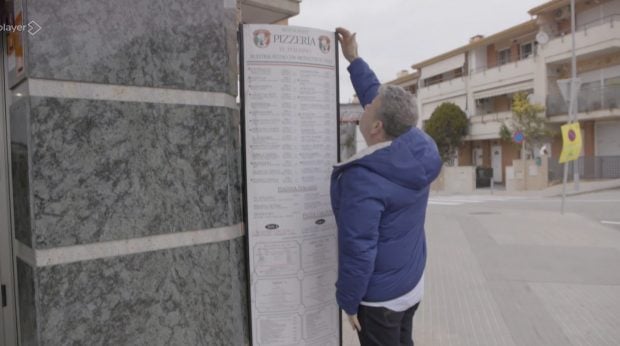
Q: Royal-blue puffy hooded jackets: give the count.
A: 1